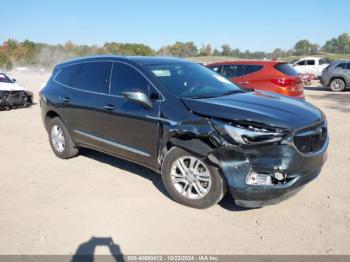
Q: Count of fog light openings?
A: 1